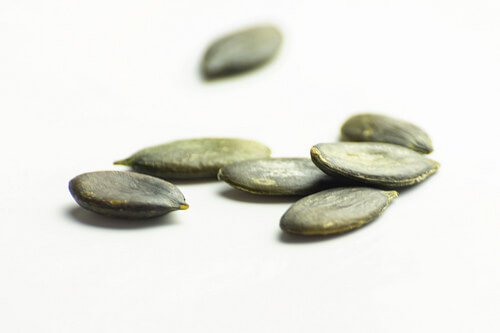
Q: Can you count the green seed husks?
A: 7